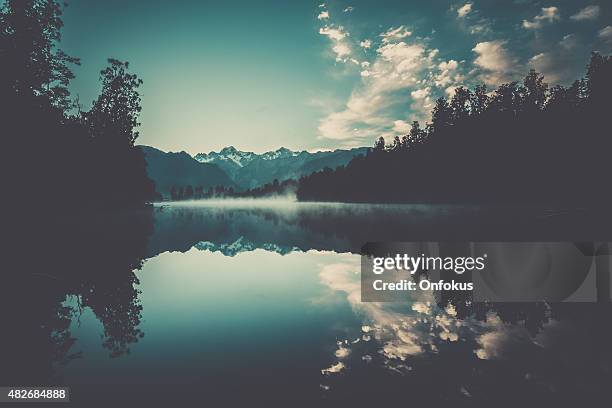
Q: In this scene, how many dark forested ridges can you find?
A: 2